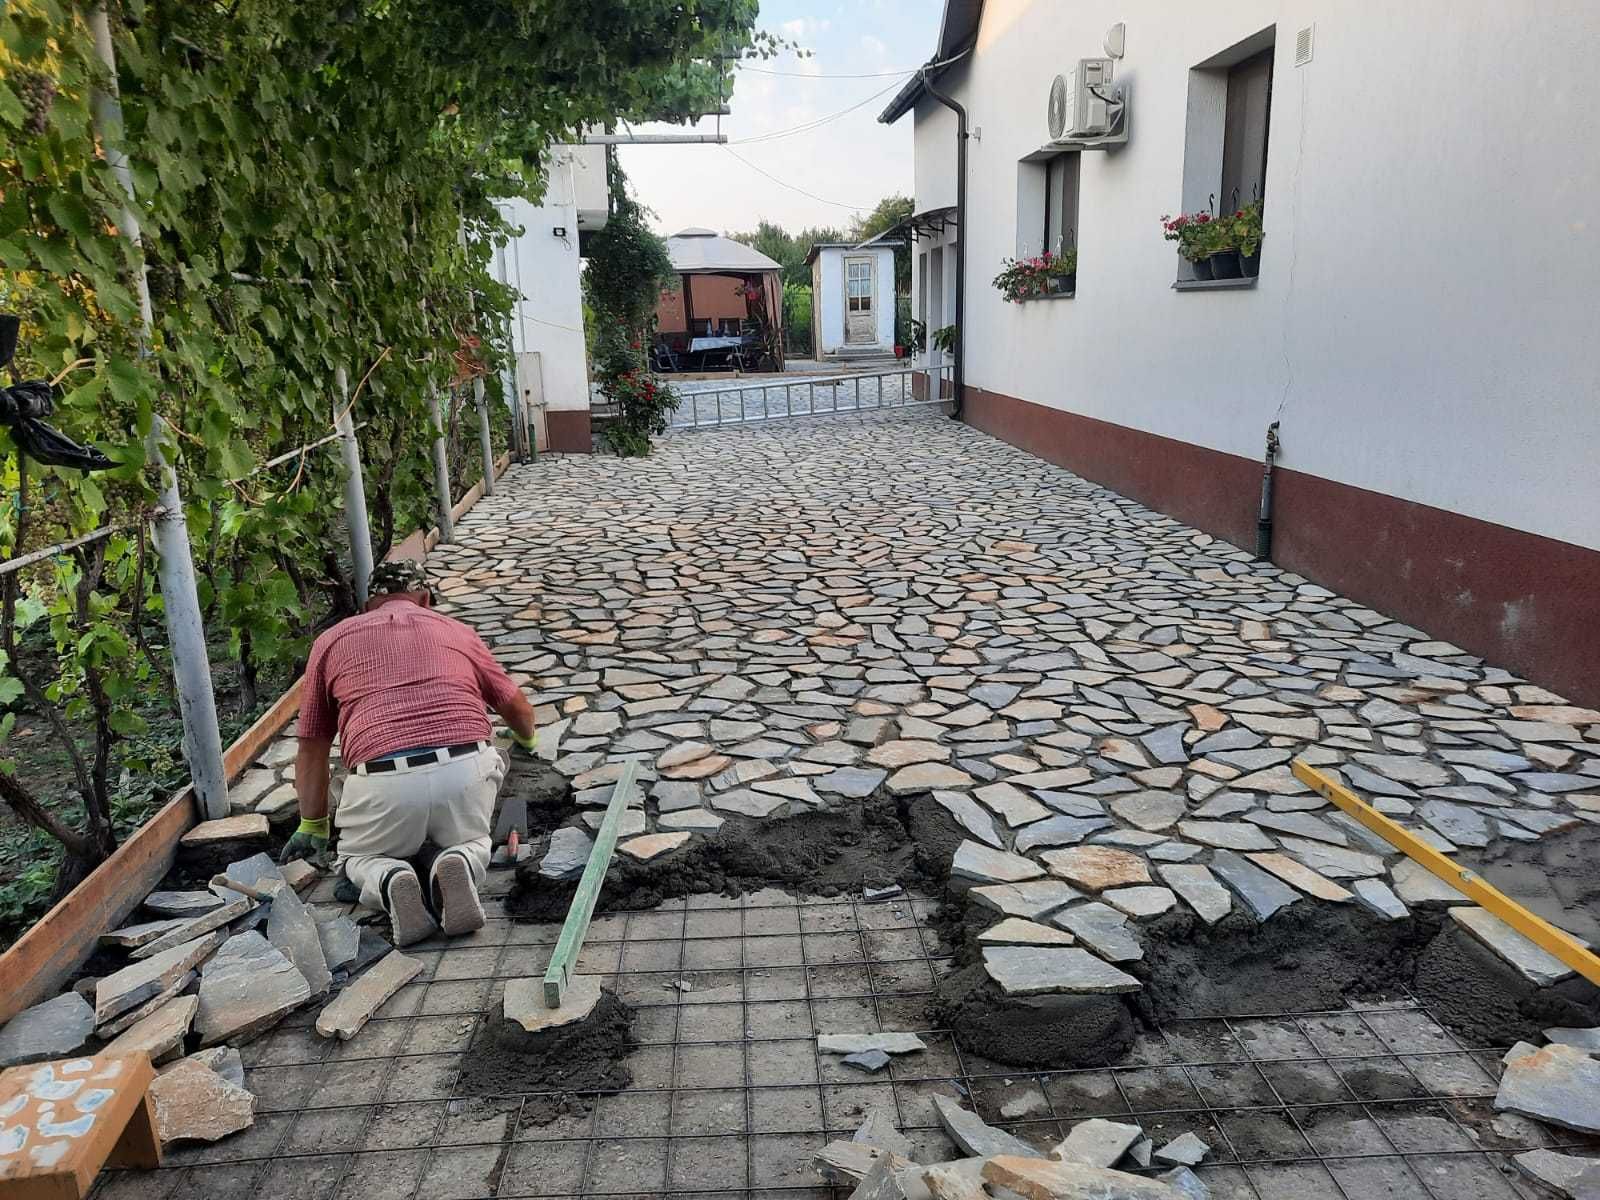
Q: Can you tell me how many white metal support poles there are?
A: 4